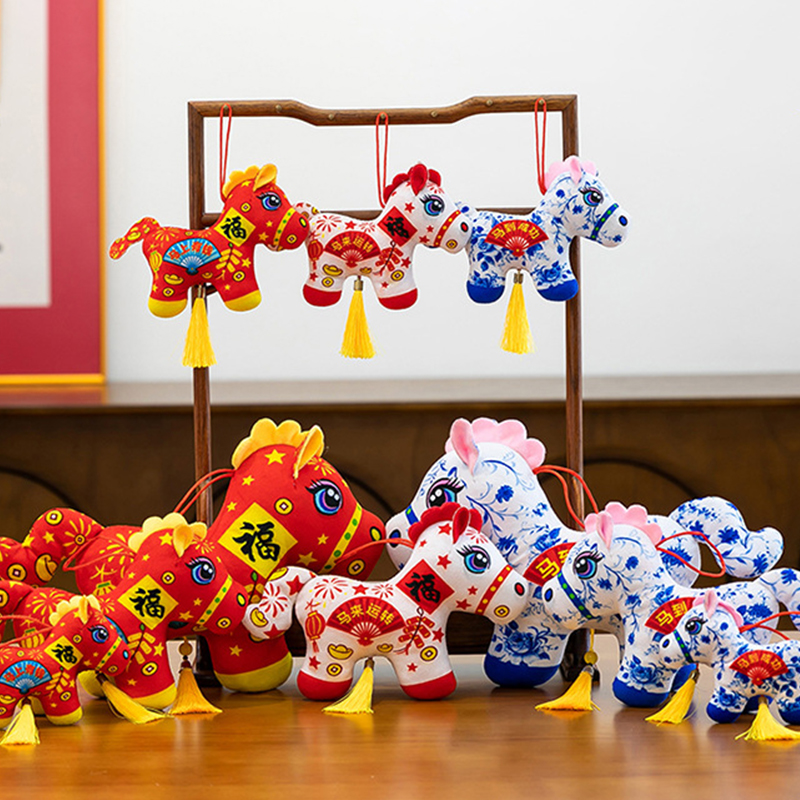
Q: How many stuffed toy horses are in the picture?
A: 10